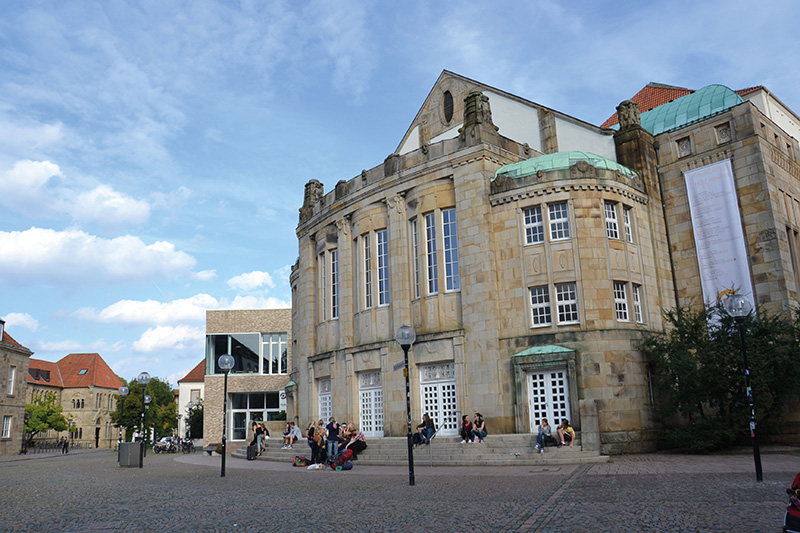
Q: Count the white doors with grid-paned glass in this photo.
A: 4